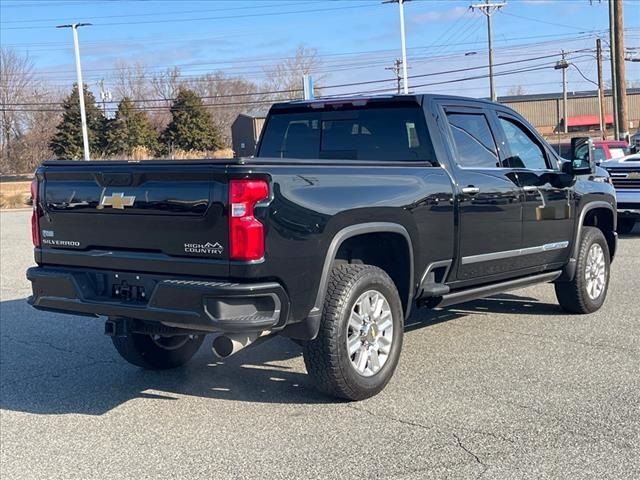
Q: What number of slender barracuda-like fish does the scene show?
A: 0